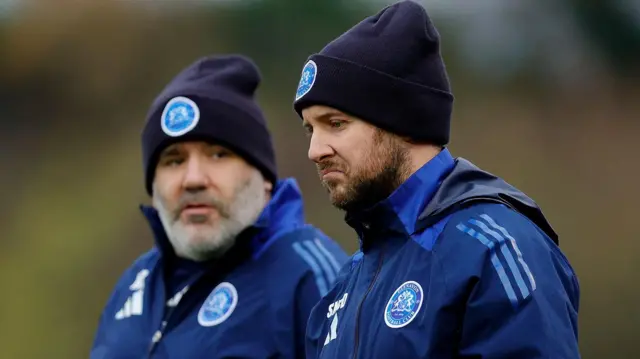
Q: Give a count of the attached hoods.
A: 1